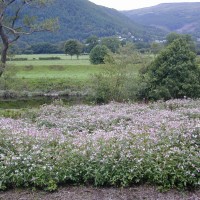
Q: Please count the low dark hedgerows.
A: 2